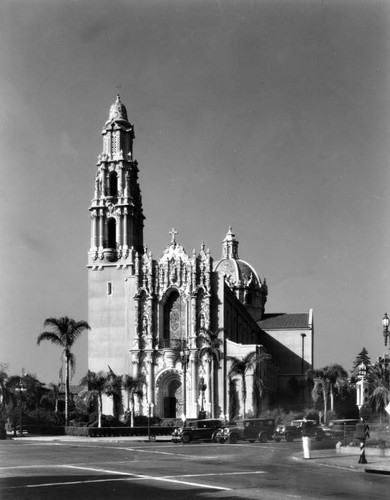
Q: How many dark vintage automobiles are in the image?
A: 4